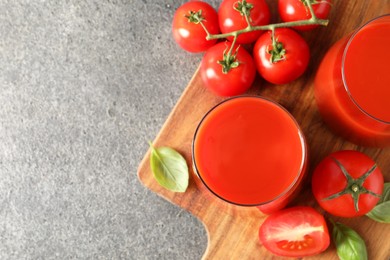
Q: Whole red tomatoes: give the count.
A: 6